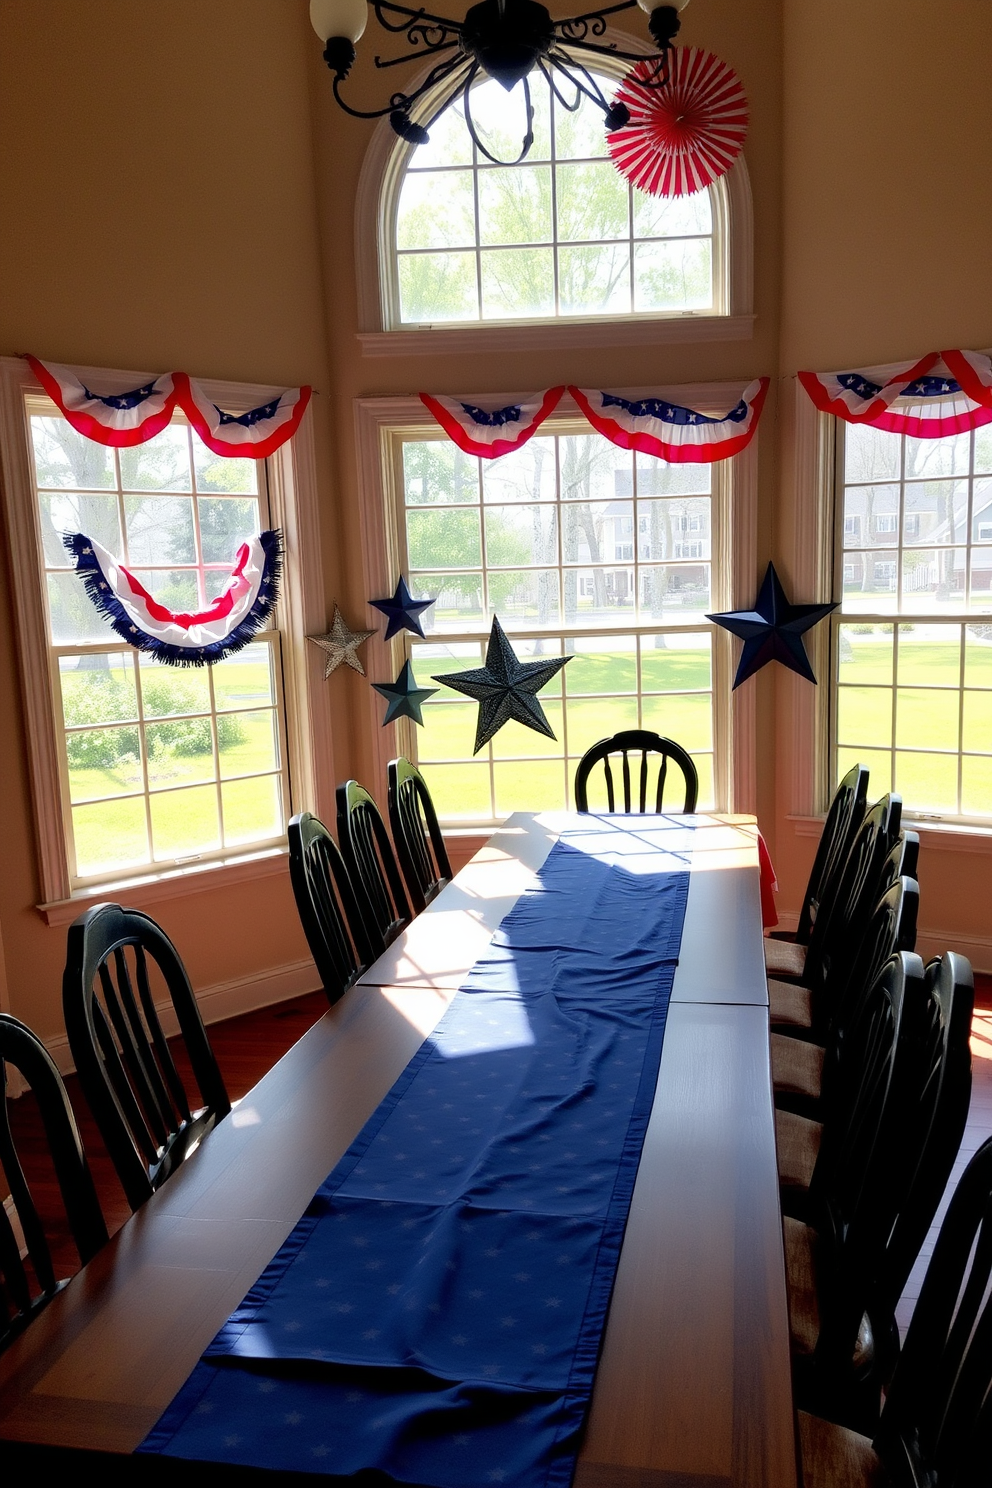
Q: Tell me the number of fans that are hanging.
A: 1